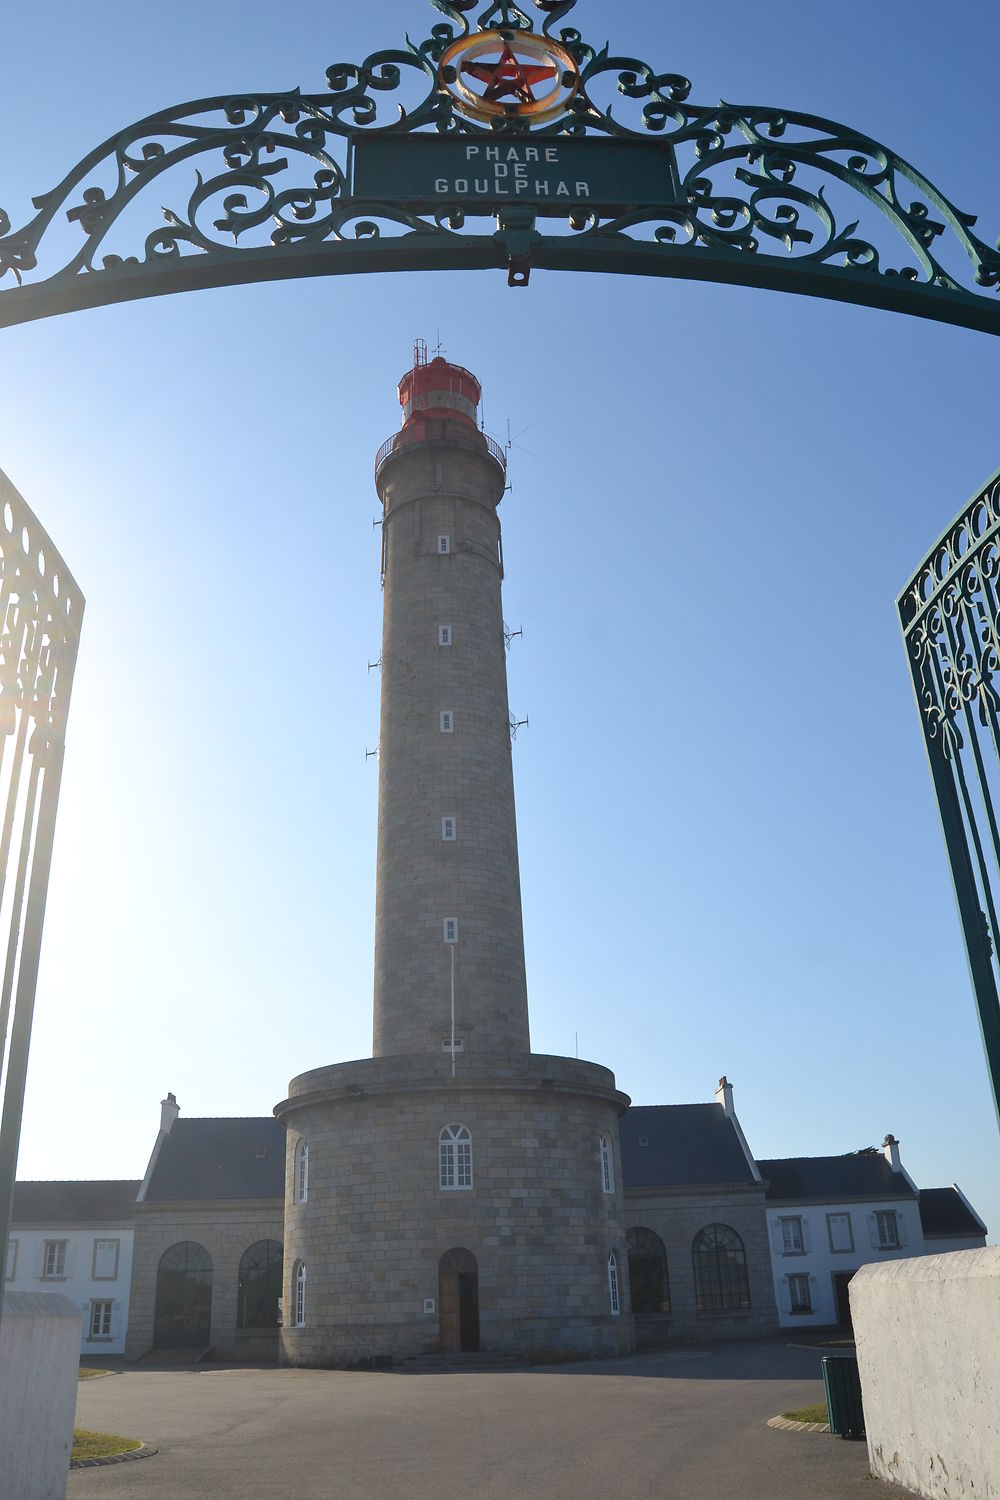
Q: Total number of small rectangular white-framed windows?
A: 5